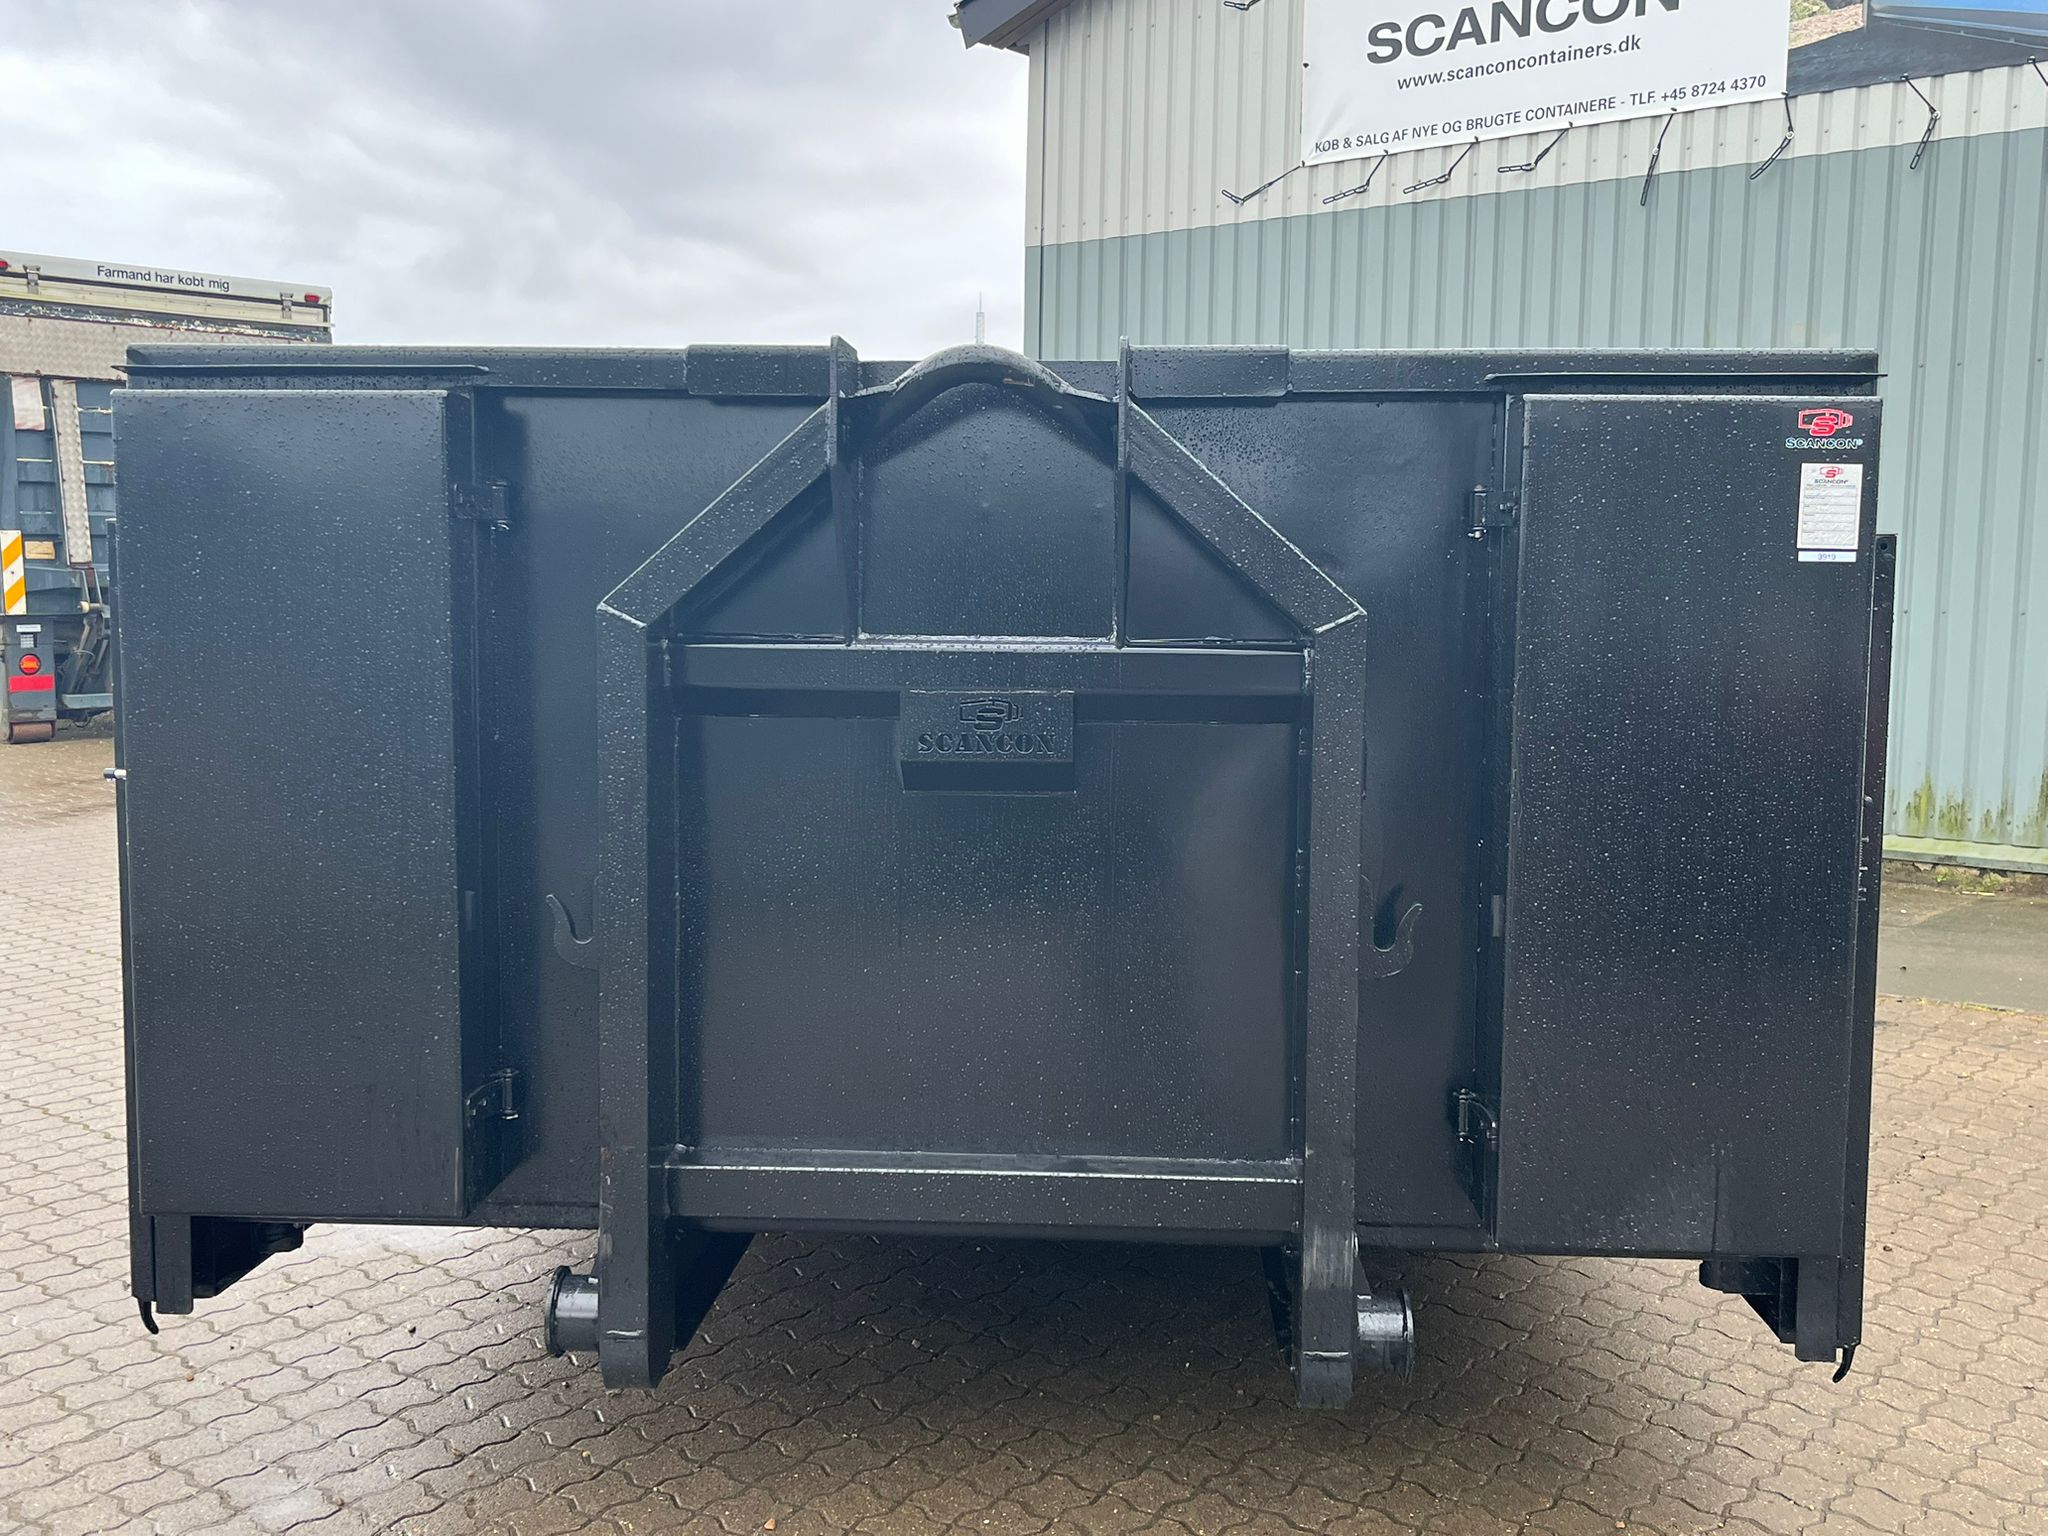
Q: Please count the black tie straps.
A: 9